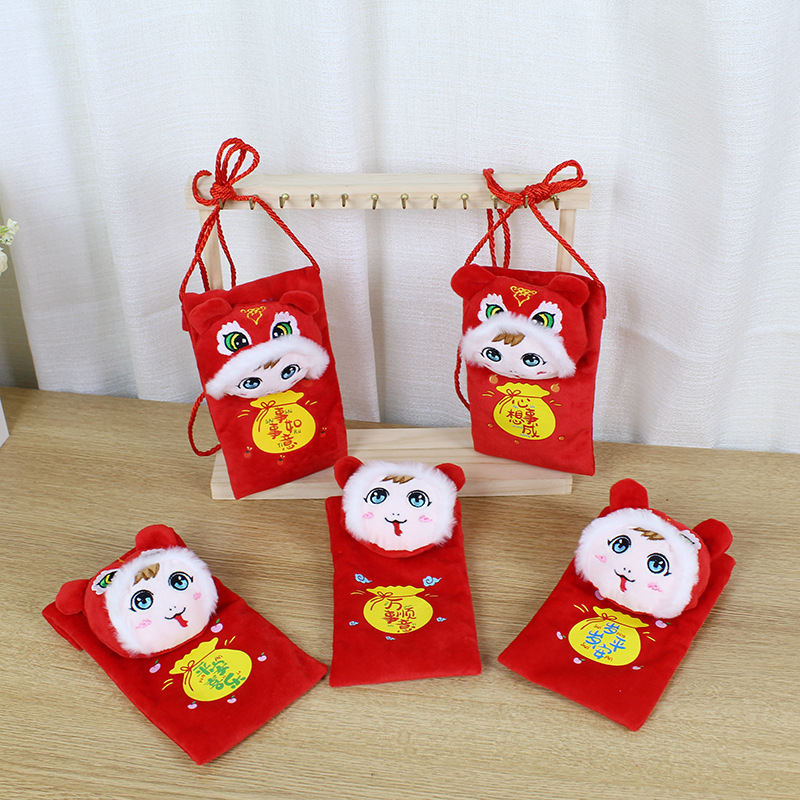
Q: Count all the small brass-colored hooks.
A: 12